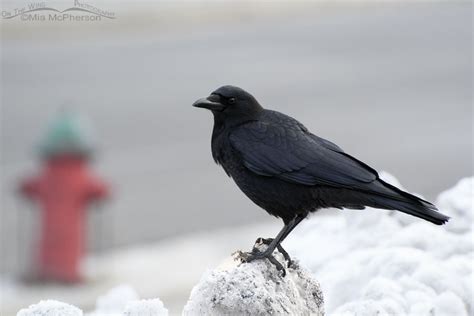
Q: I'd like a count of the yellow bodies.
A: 0